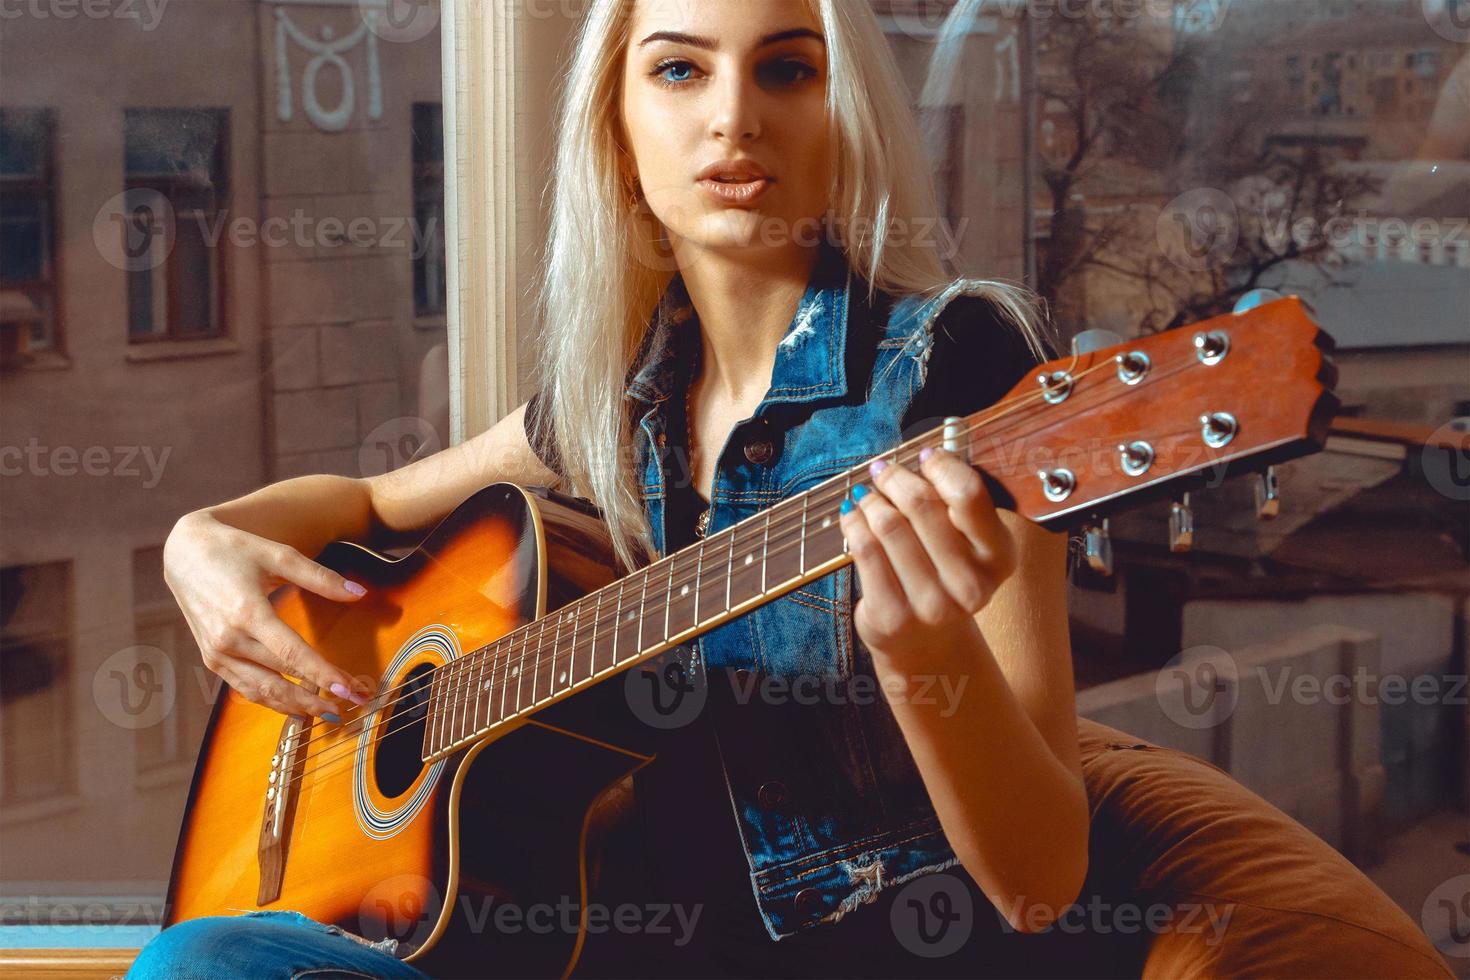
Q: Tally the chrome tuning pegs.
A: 6